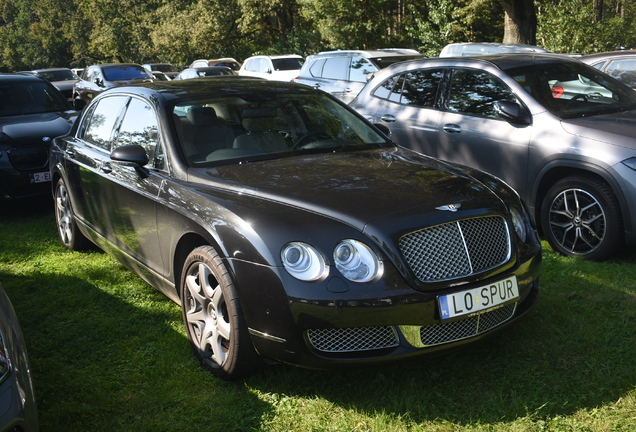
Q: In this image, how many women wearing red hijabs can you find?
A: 0